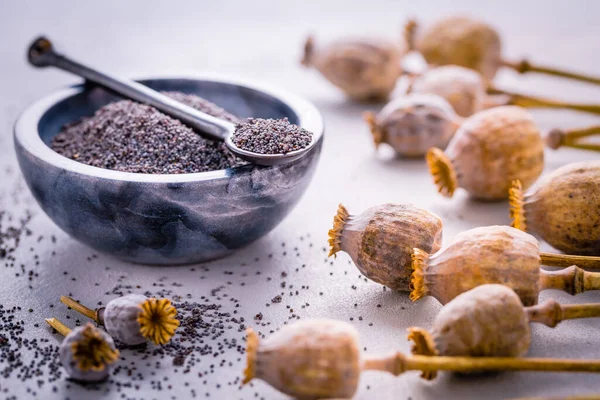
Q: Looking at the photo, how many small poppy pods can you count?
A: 2